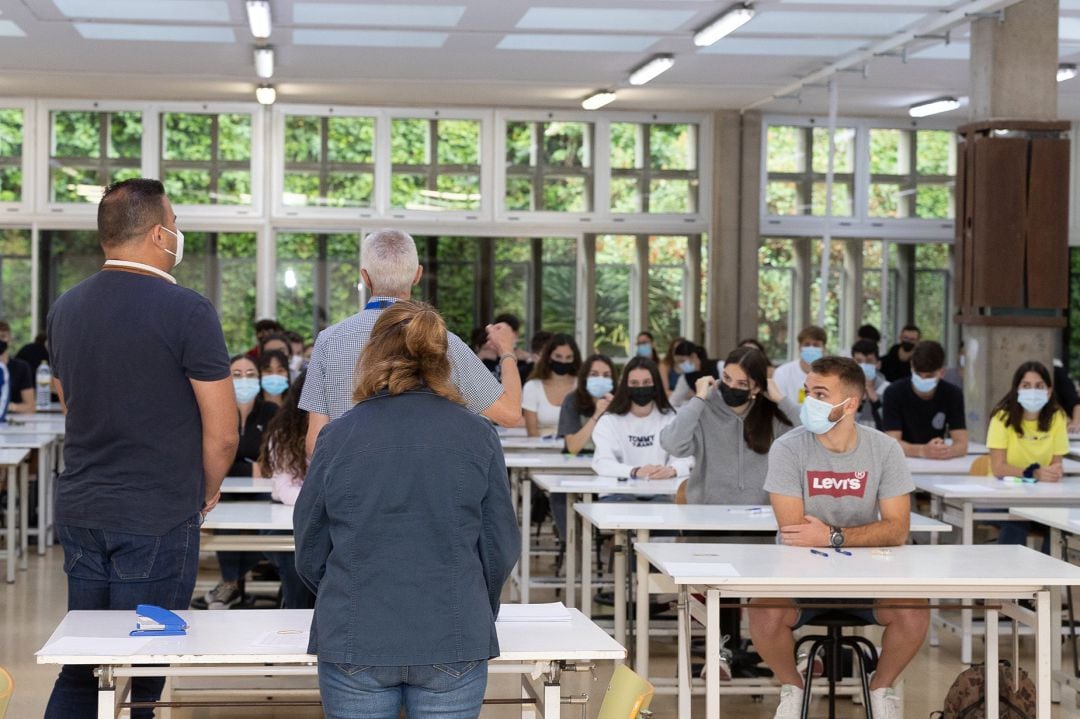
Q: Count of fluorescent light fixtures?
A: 8